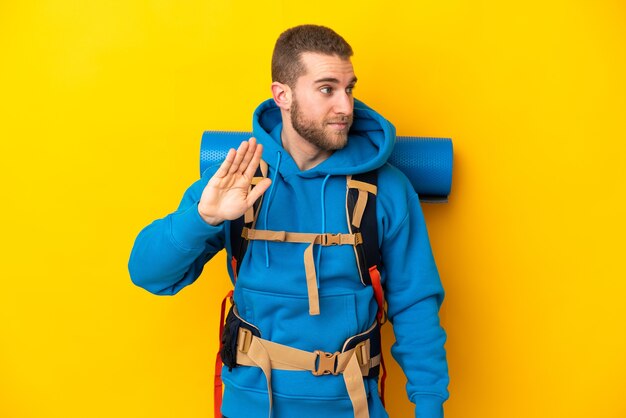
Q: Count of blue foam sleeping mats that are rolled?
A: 1